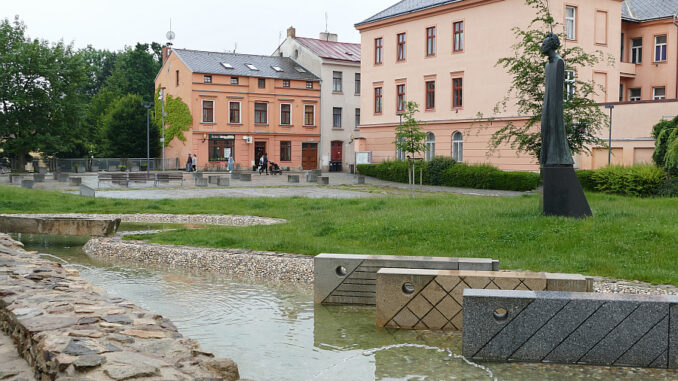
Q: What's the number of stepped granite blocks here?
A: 3